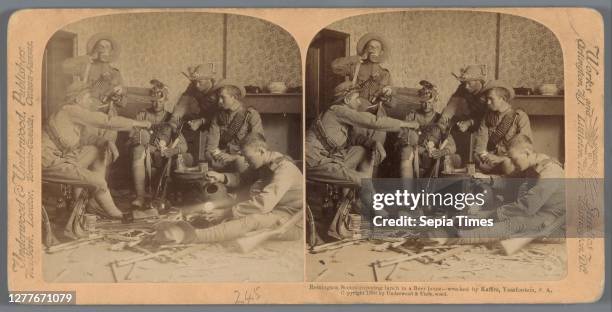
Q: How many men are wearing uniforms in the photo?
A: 6